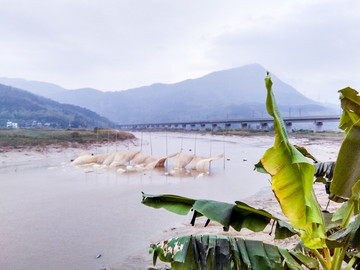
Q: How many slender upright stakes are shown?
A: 11